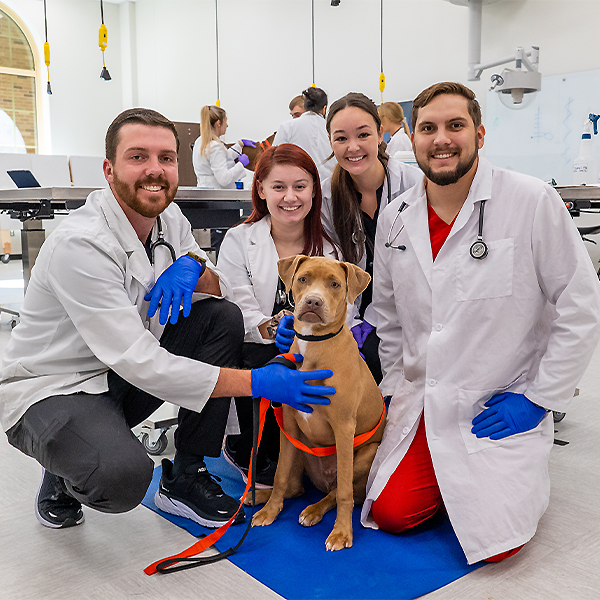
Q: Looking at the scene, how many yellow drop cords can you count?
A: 5